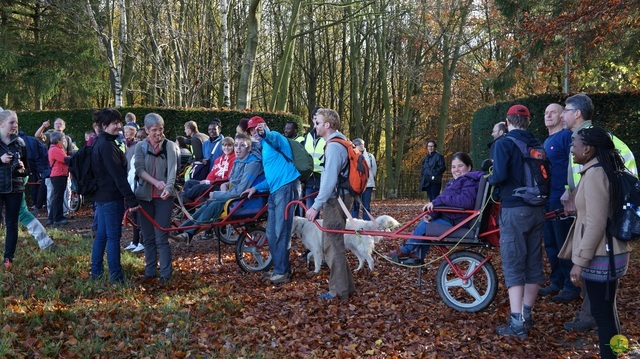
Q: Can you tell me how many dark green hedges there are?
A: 2